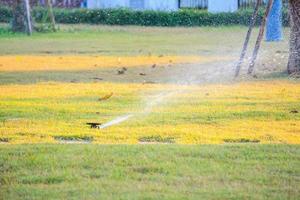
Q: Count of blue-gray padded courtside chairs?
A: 0